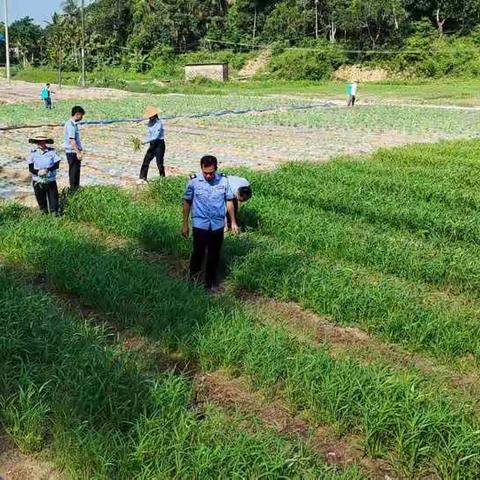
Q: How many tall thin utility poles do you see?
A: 2